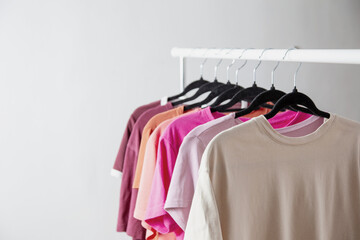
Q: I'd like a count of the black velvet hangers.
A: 7